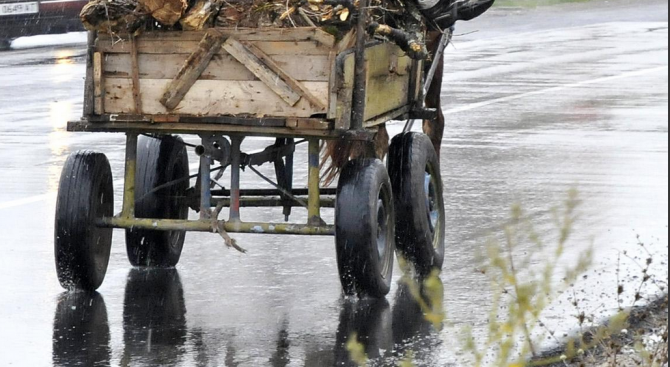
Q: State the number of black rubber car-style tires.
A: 4